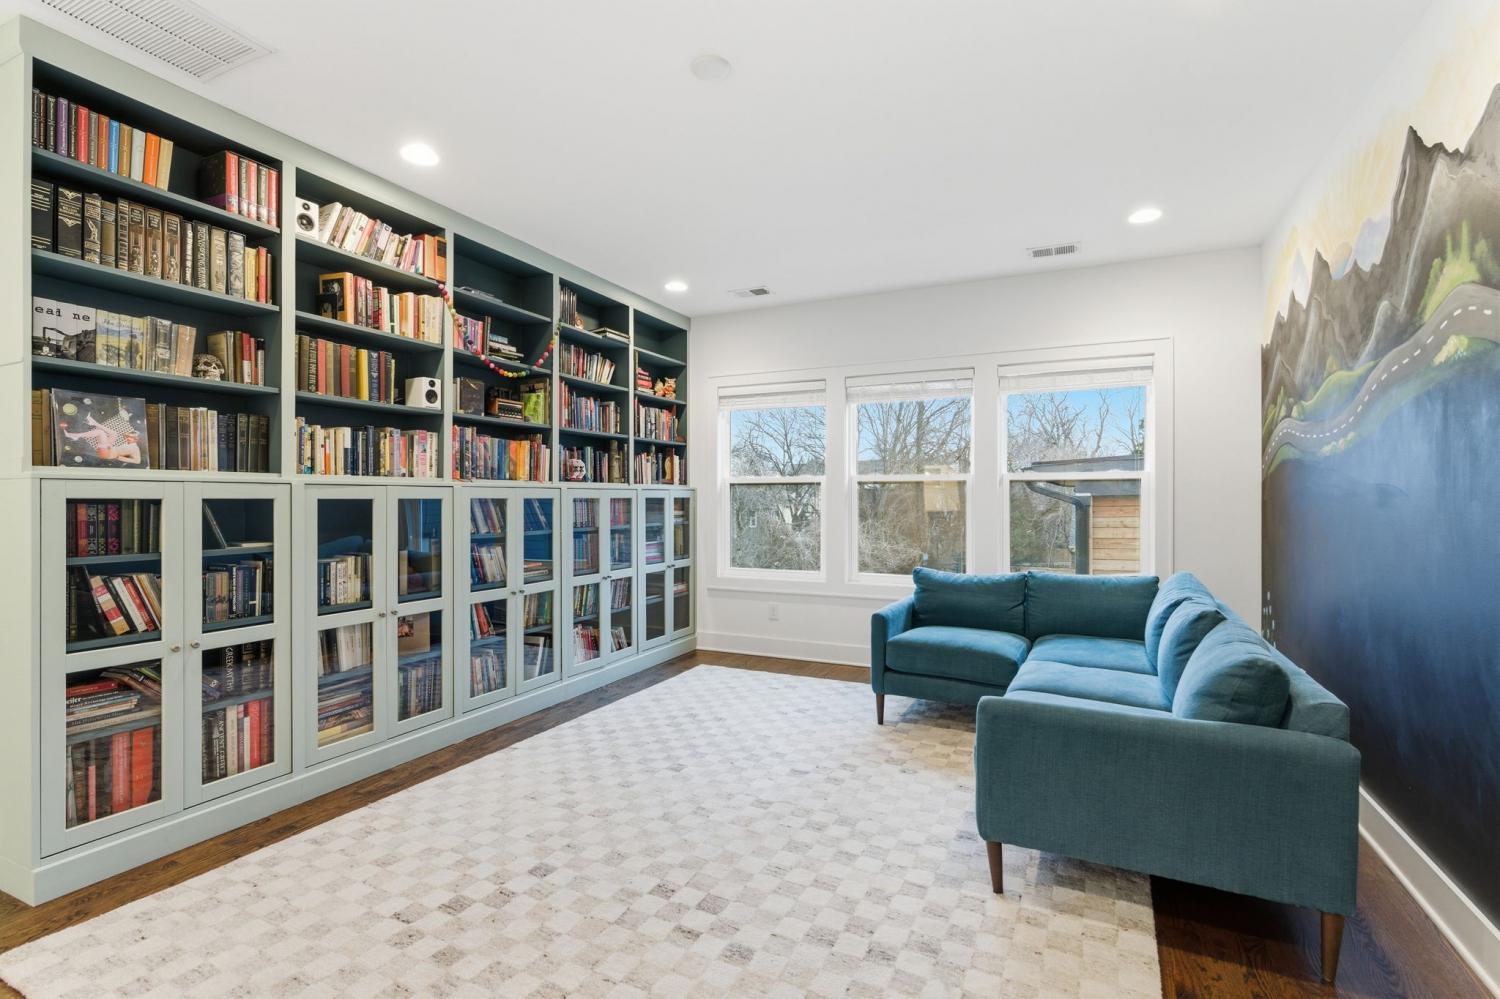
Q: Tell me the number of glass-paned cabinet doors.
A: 10